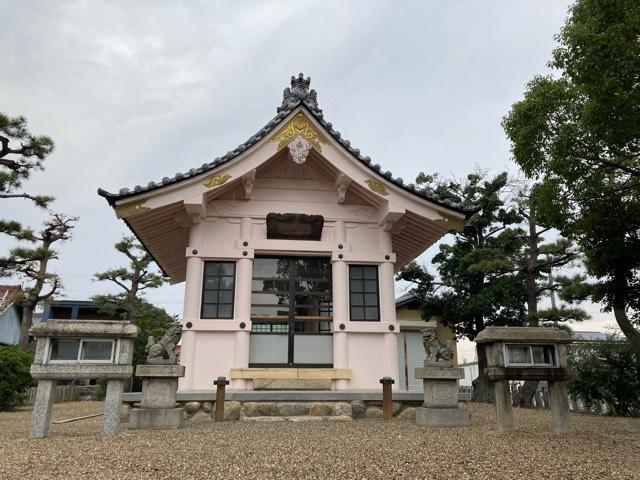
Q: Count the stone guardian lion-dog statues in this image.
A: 2